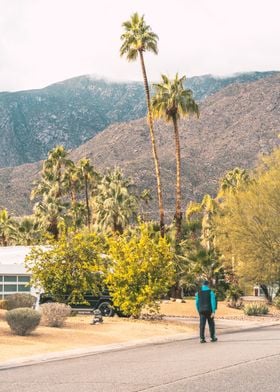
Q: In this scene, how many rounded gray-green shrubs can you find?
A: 3